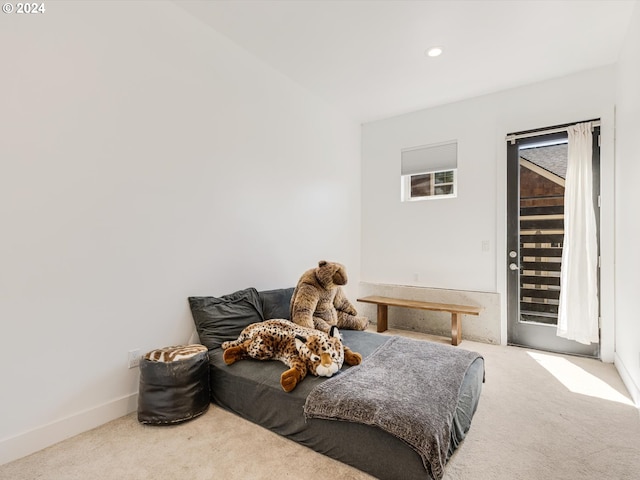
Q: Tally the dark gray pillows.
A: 2